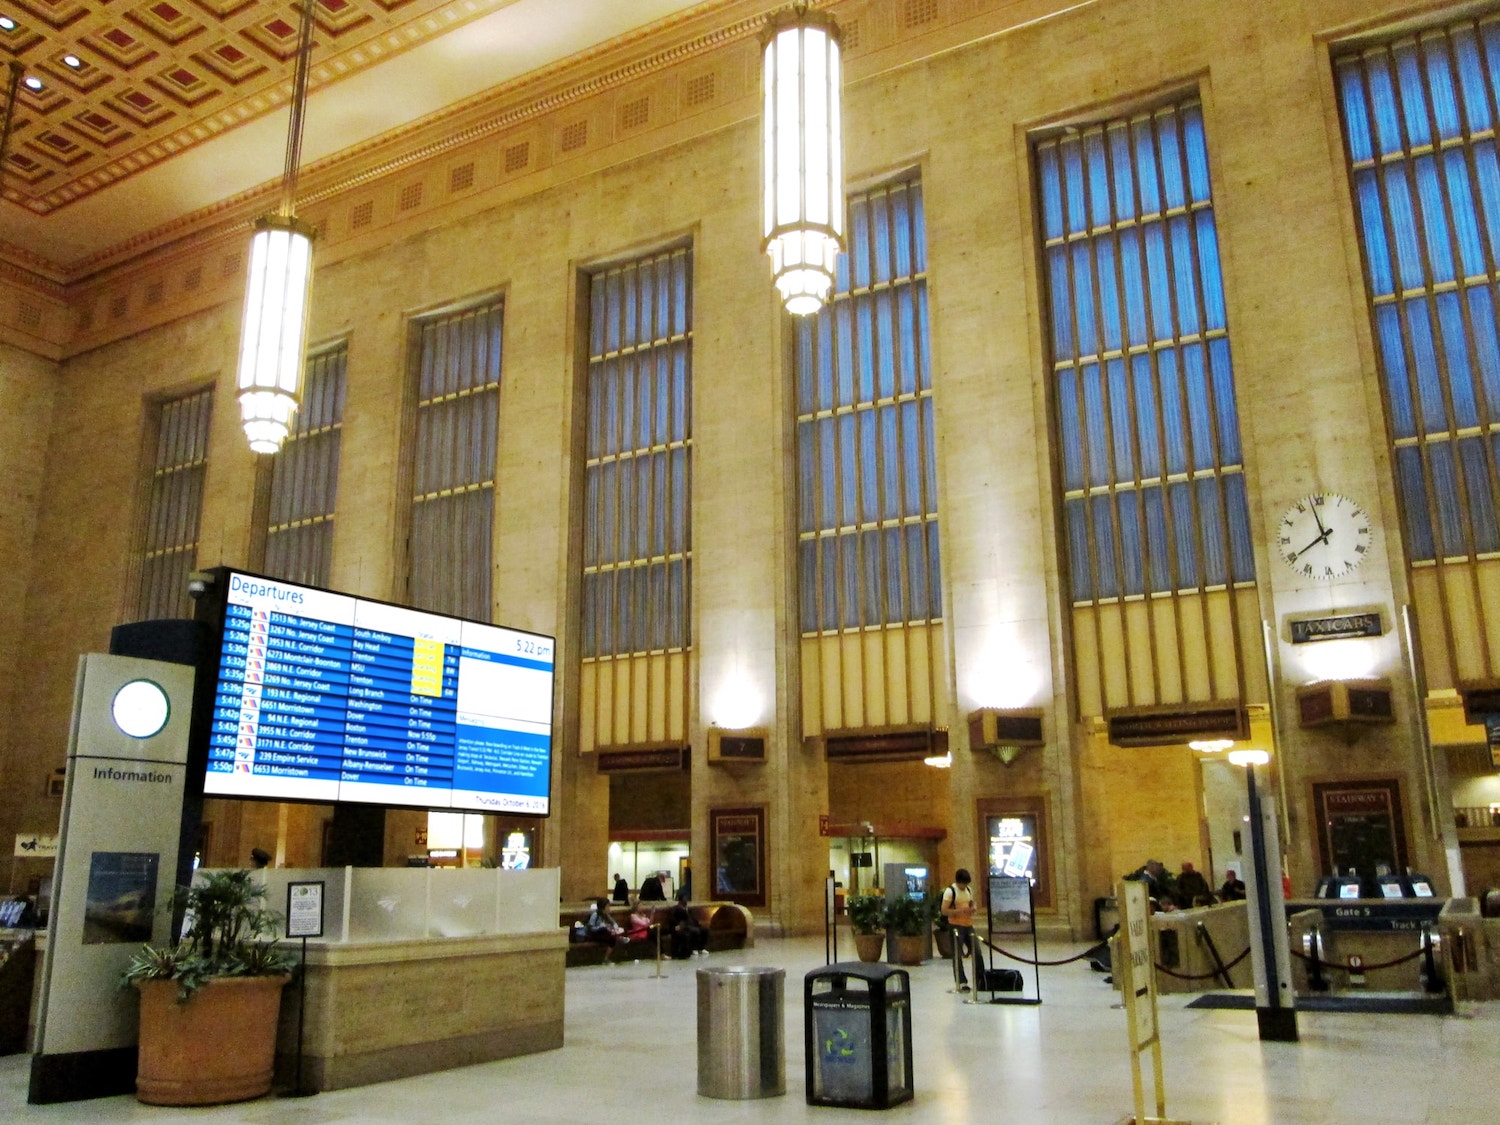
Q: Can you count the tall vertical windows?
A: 7